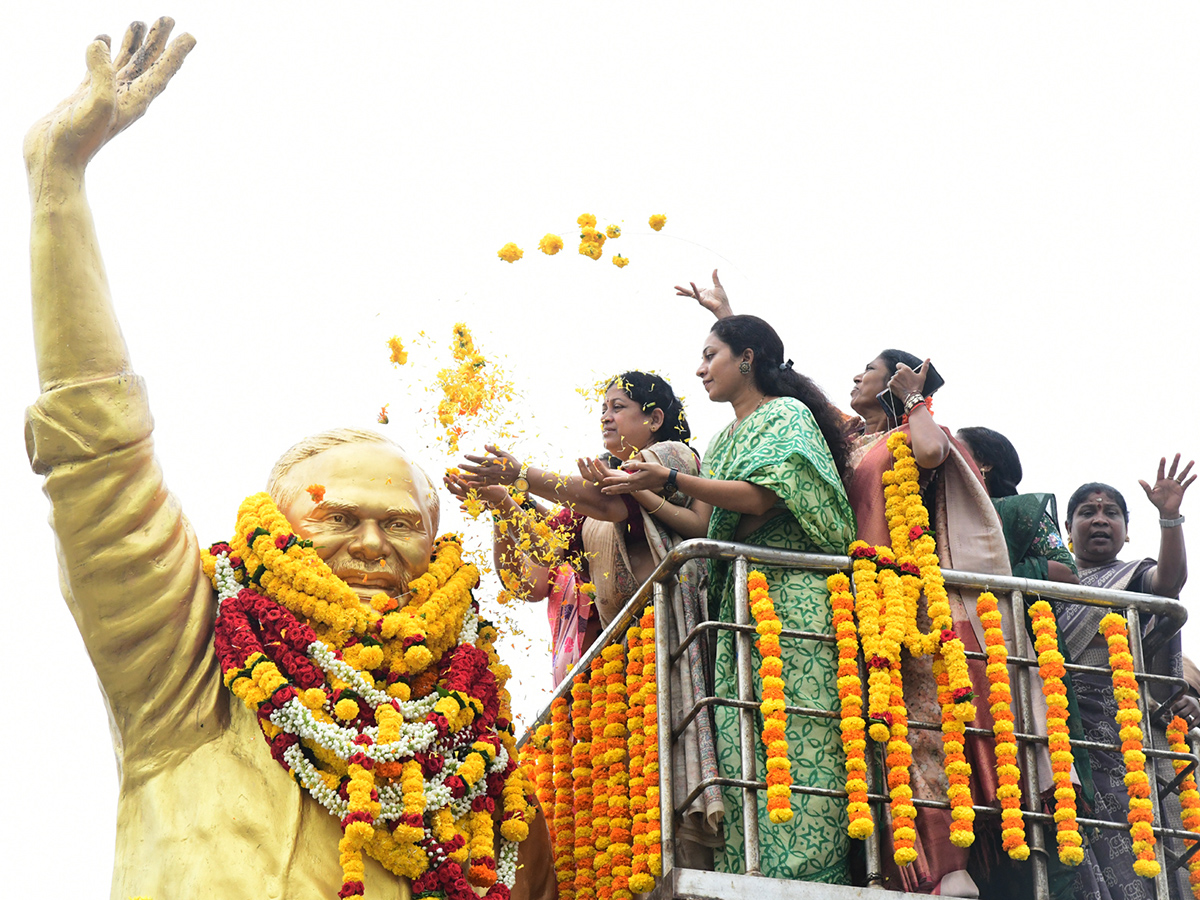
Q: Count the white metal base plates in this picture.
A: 1